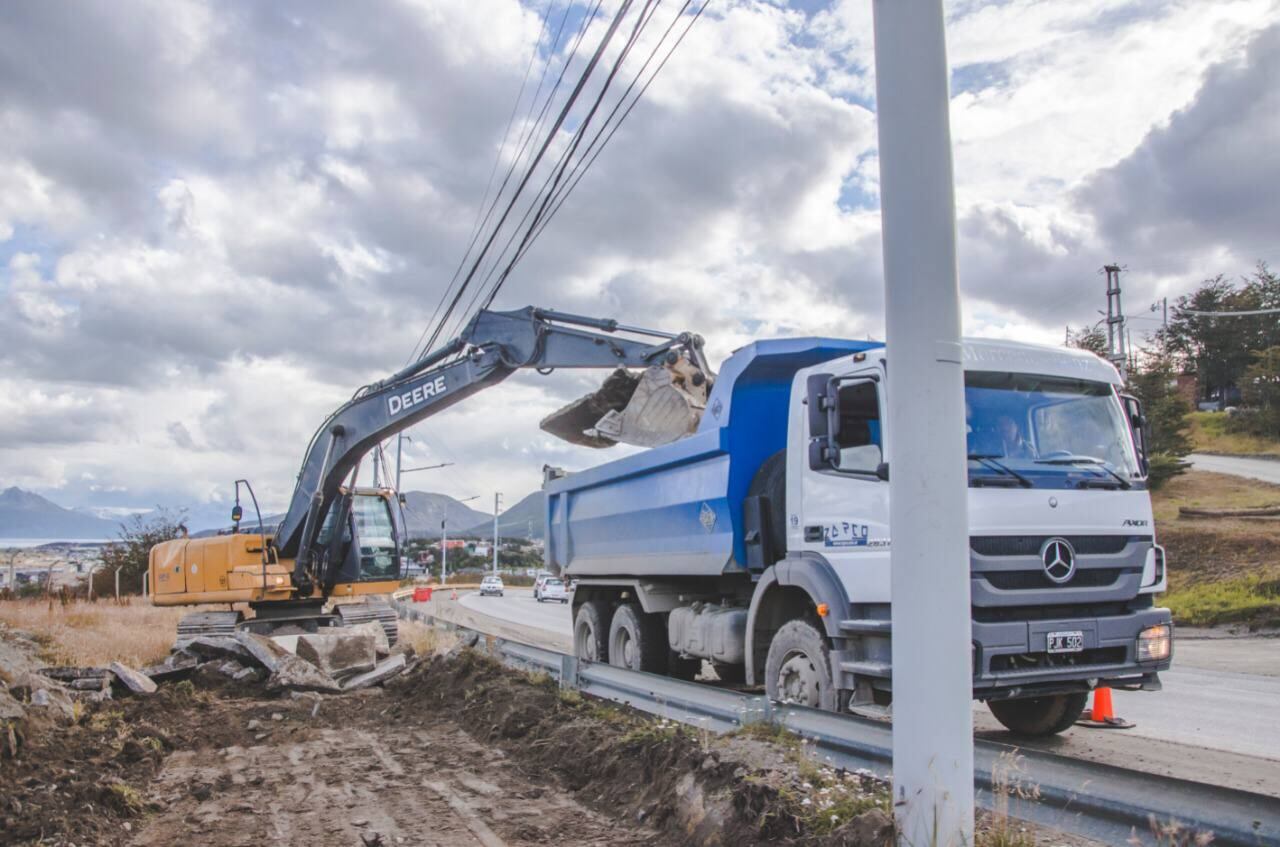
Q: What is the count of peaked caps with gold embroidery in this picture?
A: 0